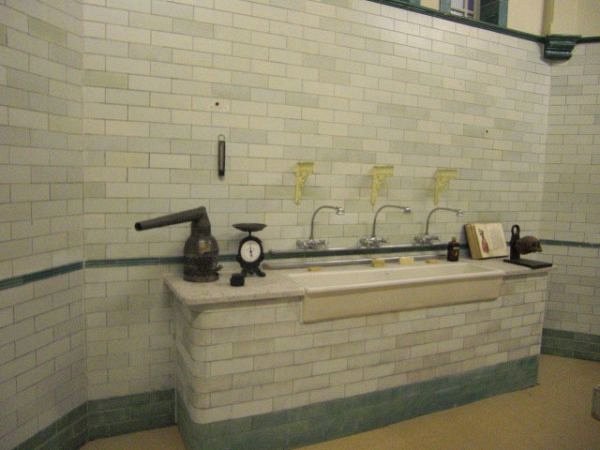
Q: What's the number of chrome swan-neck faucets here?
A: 3